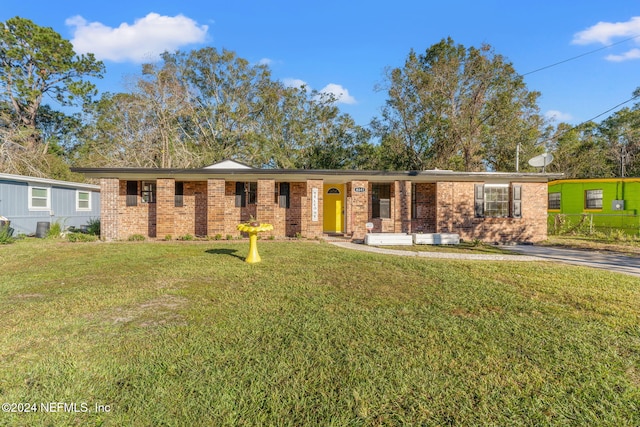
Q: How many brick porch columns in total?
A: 7